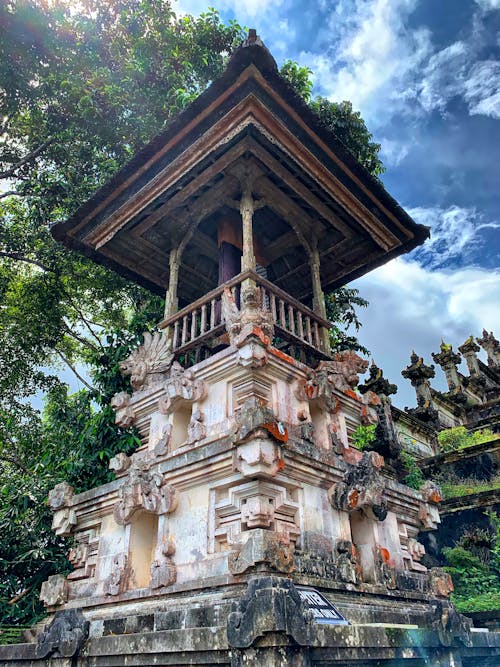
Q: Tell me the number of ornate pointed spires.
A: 5